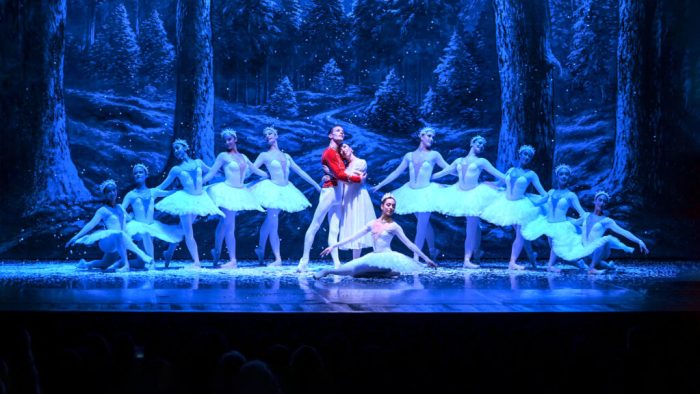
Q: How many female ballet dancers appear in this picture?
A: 12